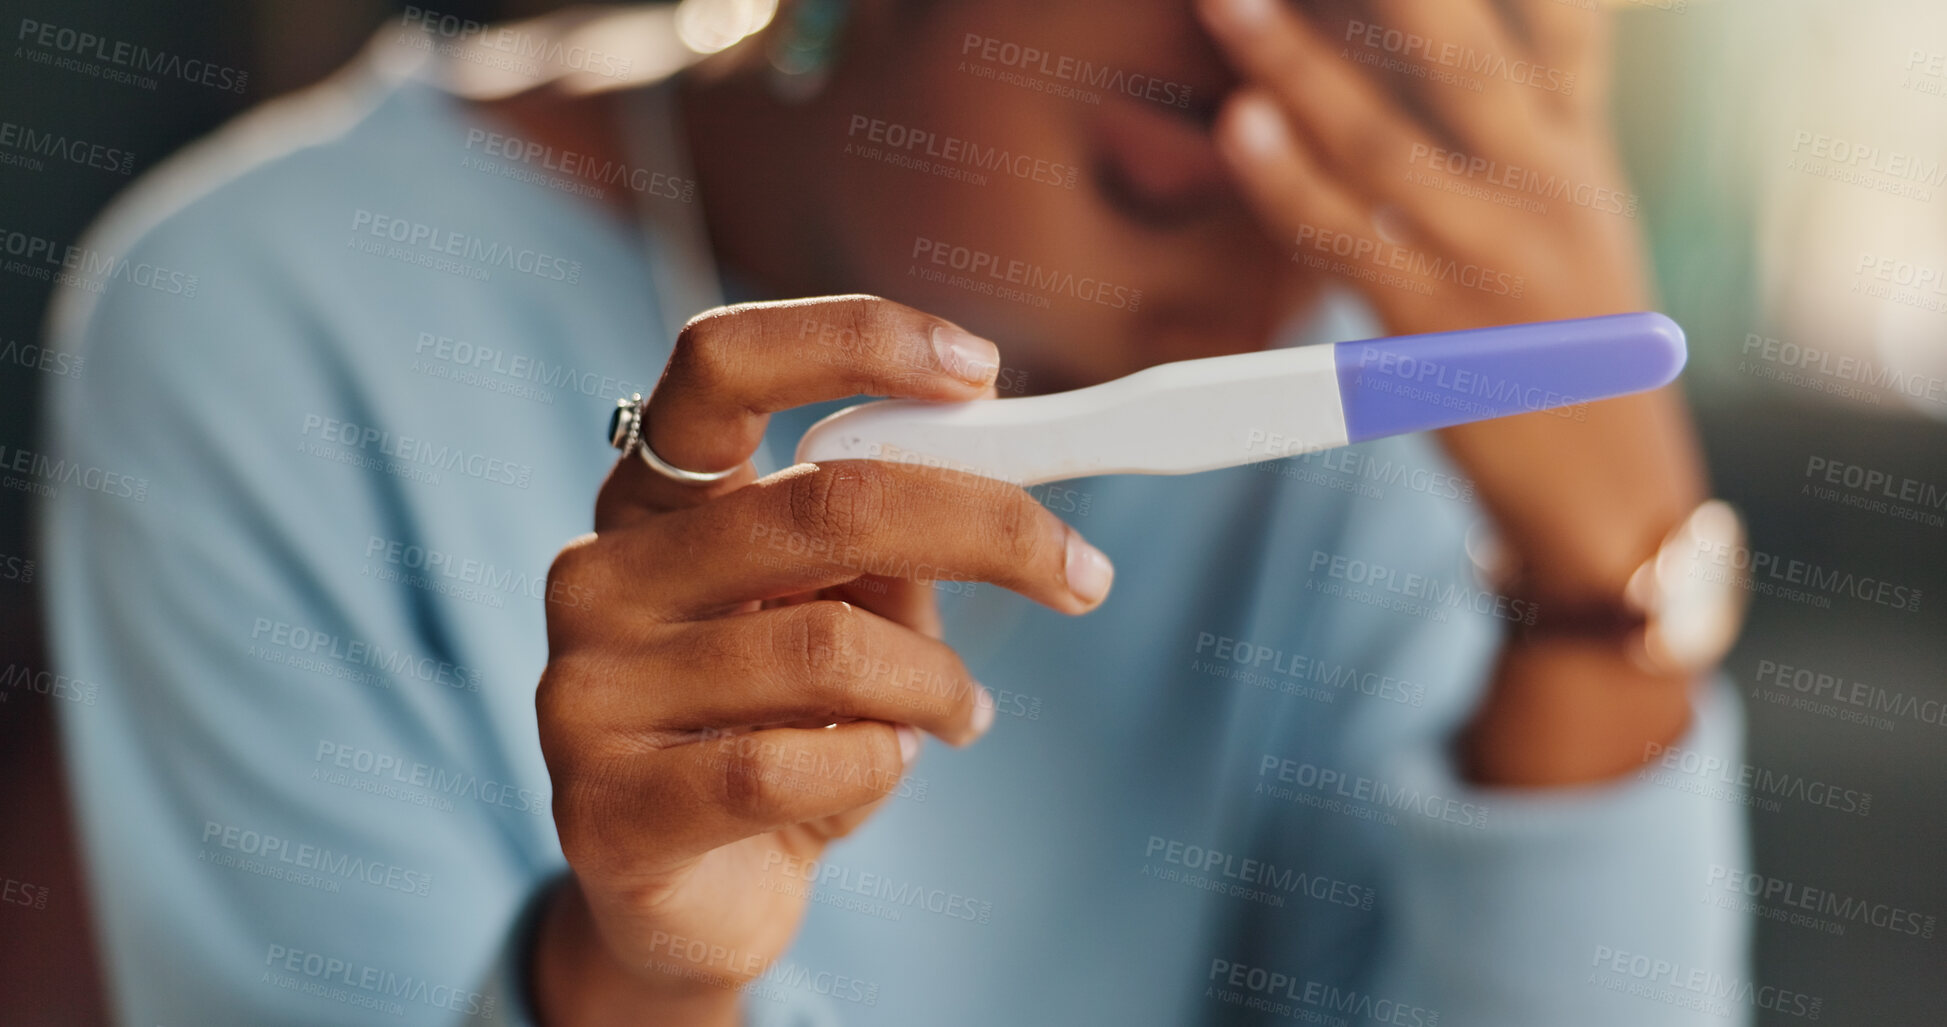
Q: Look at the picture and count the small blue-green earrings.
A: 1